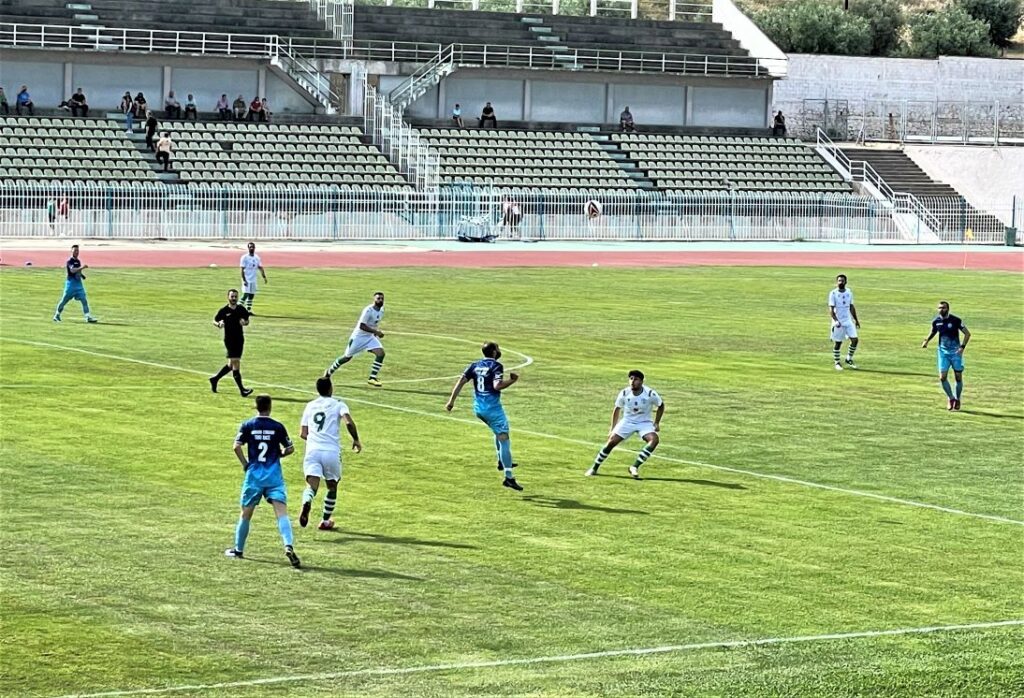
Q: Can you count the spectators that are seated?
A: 14